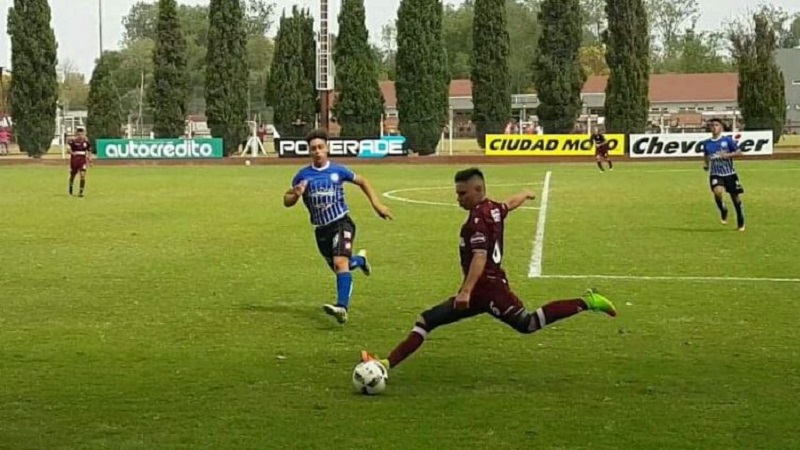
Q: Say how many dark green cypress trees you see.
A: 11